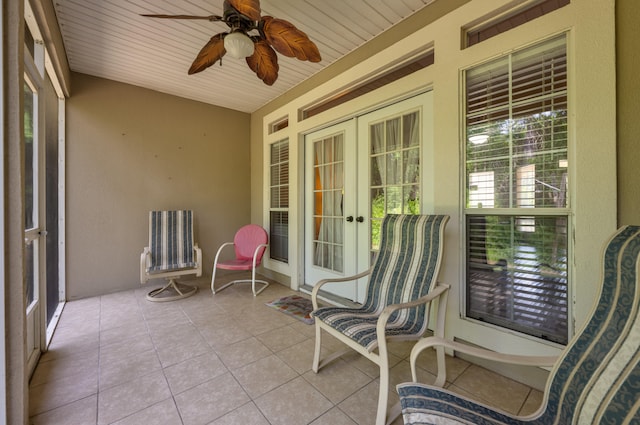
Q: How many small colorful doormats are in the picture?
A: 1